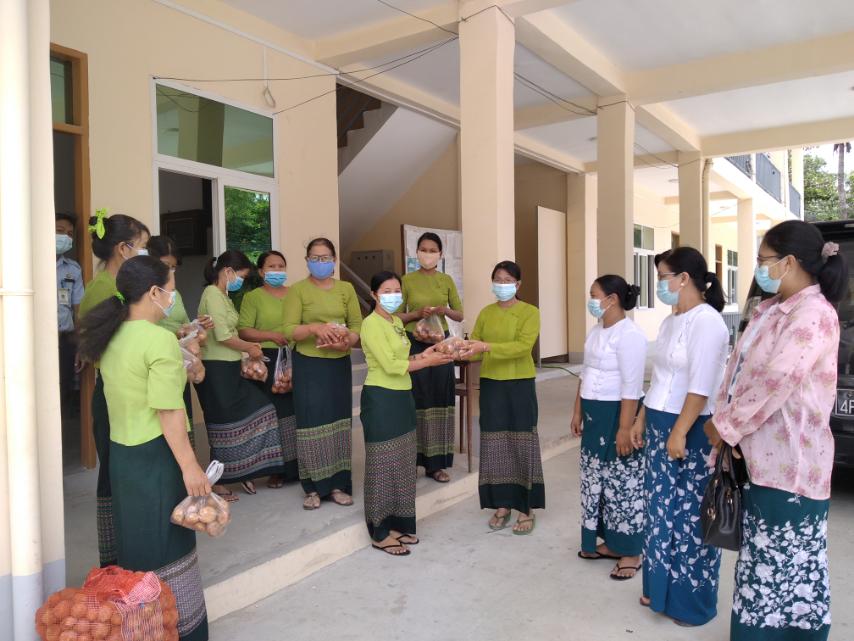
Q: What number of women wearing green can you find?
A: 9